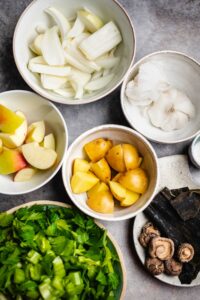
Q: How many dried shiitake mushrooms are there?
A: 5